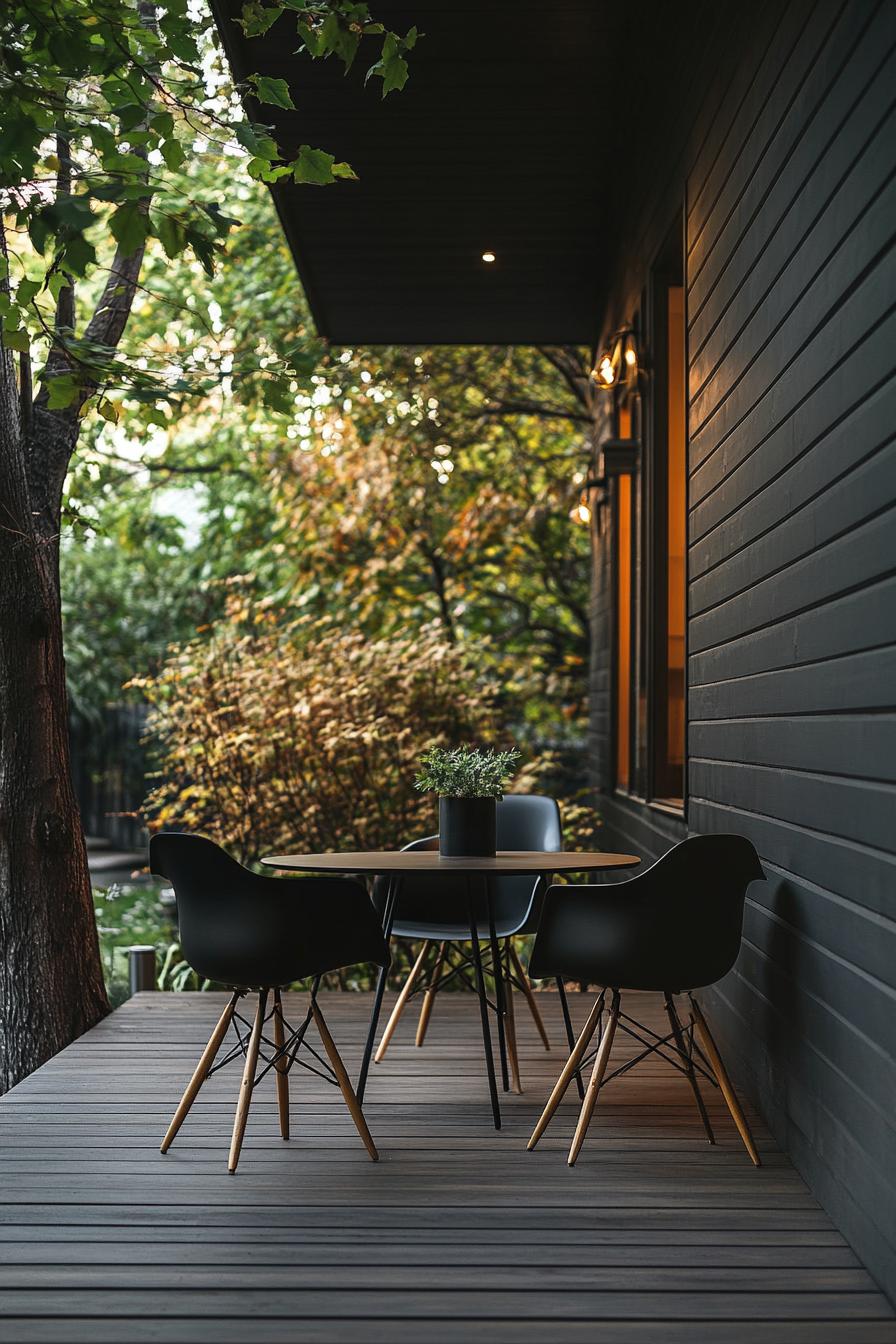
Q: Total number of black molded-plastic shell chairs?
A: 3